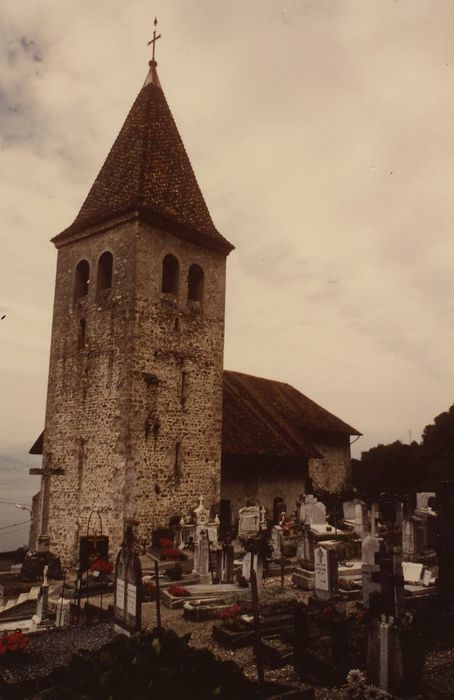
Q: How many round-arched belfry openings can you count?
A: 4